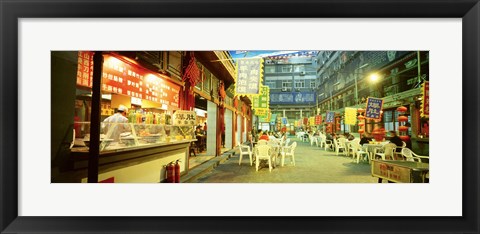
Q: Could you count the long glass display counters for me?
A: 1